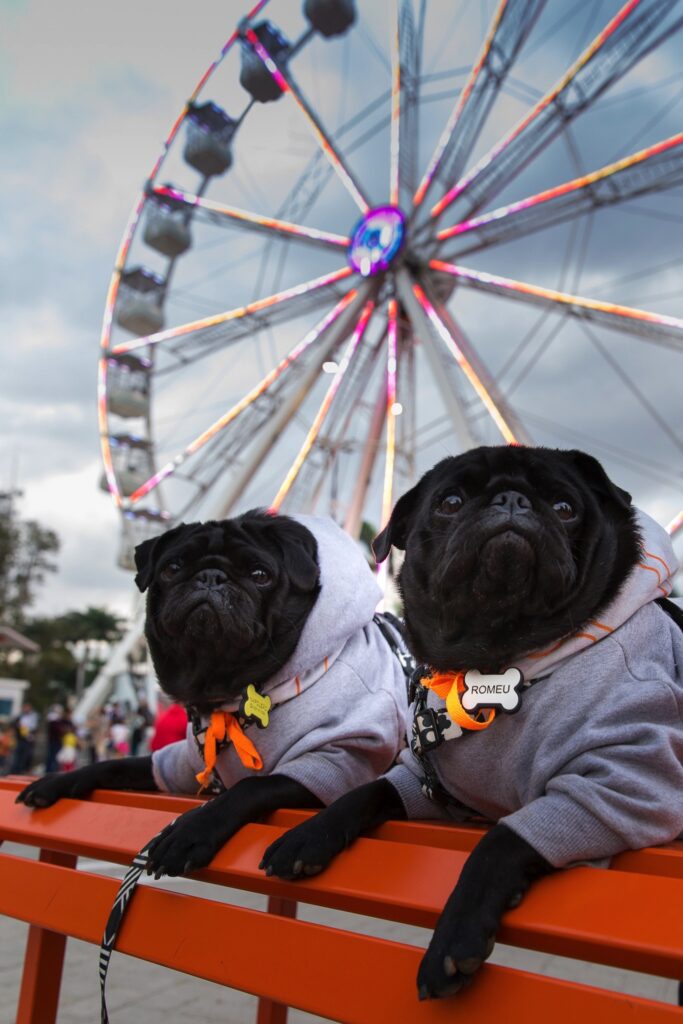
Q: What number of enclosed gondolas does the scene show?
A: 8